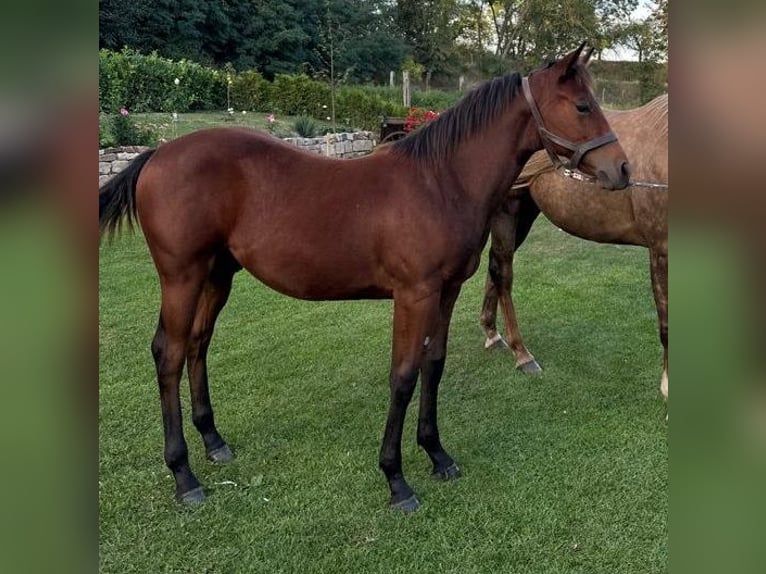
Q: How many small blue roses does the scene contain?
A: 0